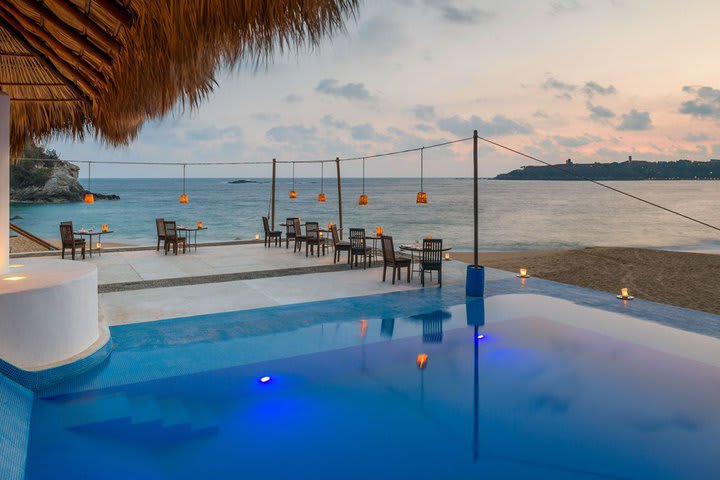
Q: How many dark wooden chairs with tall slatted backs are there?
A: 12